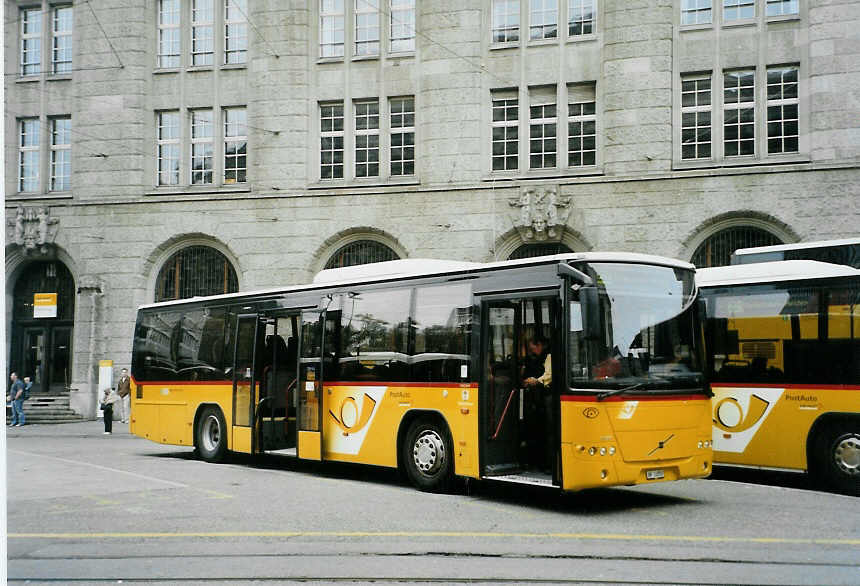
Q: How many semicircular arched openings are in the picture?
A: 5